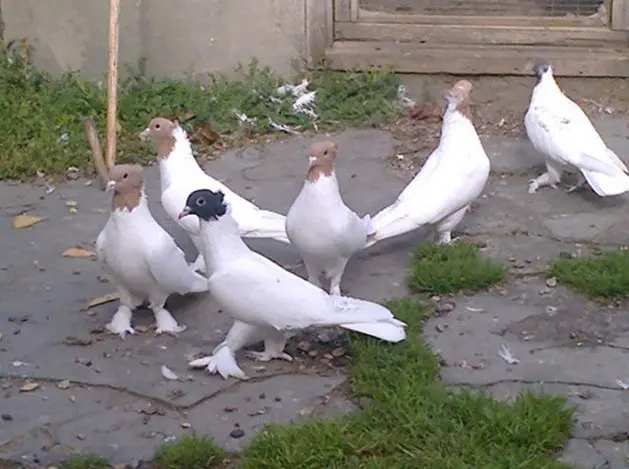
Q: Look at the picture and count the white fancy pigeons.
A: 6